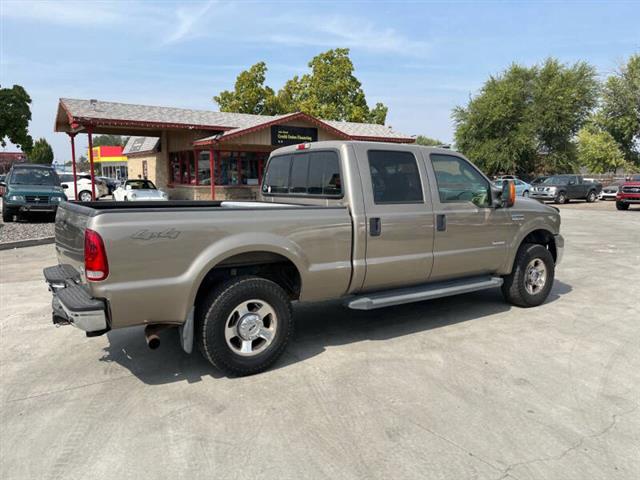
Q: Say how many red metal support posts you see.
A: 3